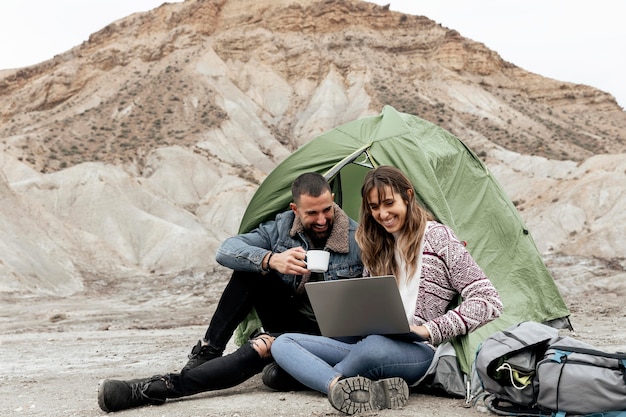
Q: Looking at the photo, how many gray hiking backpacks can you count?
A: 1